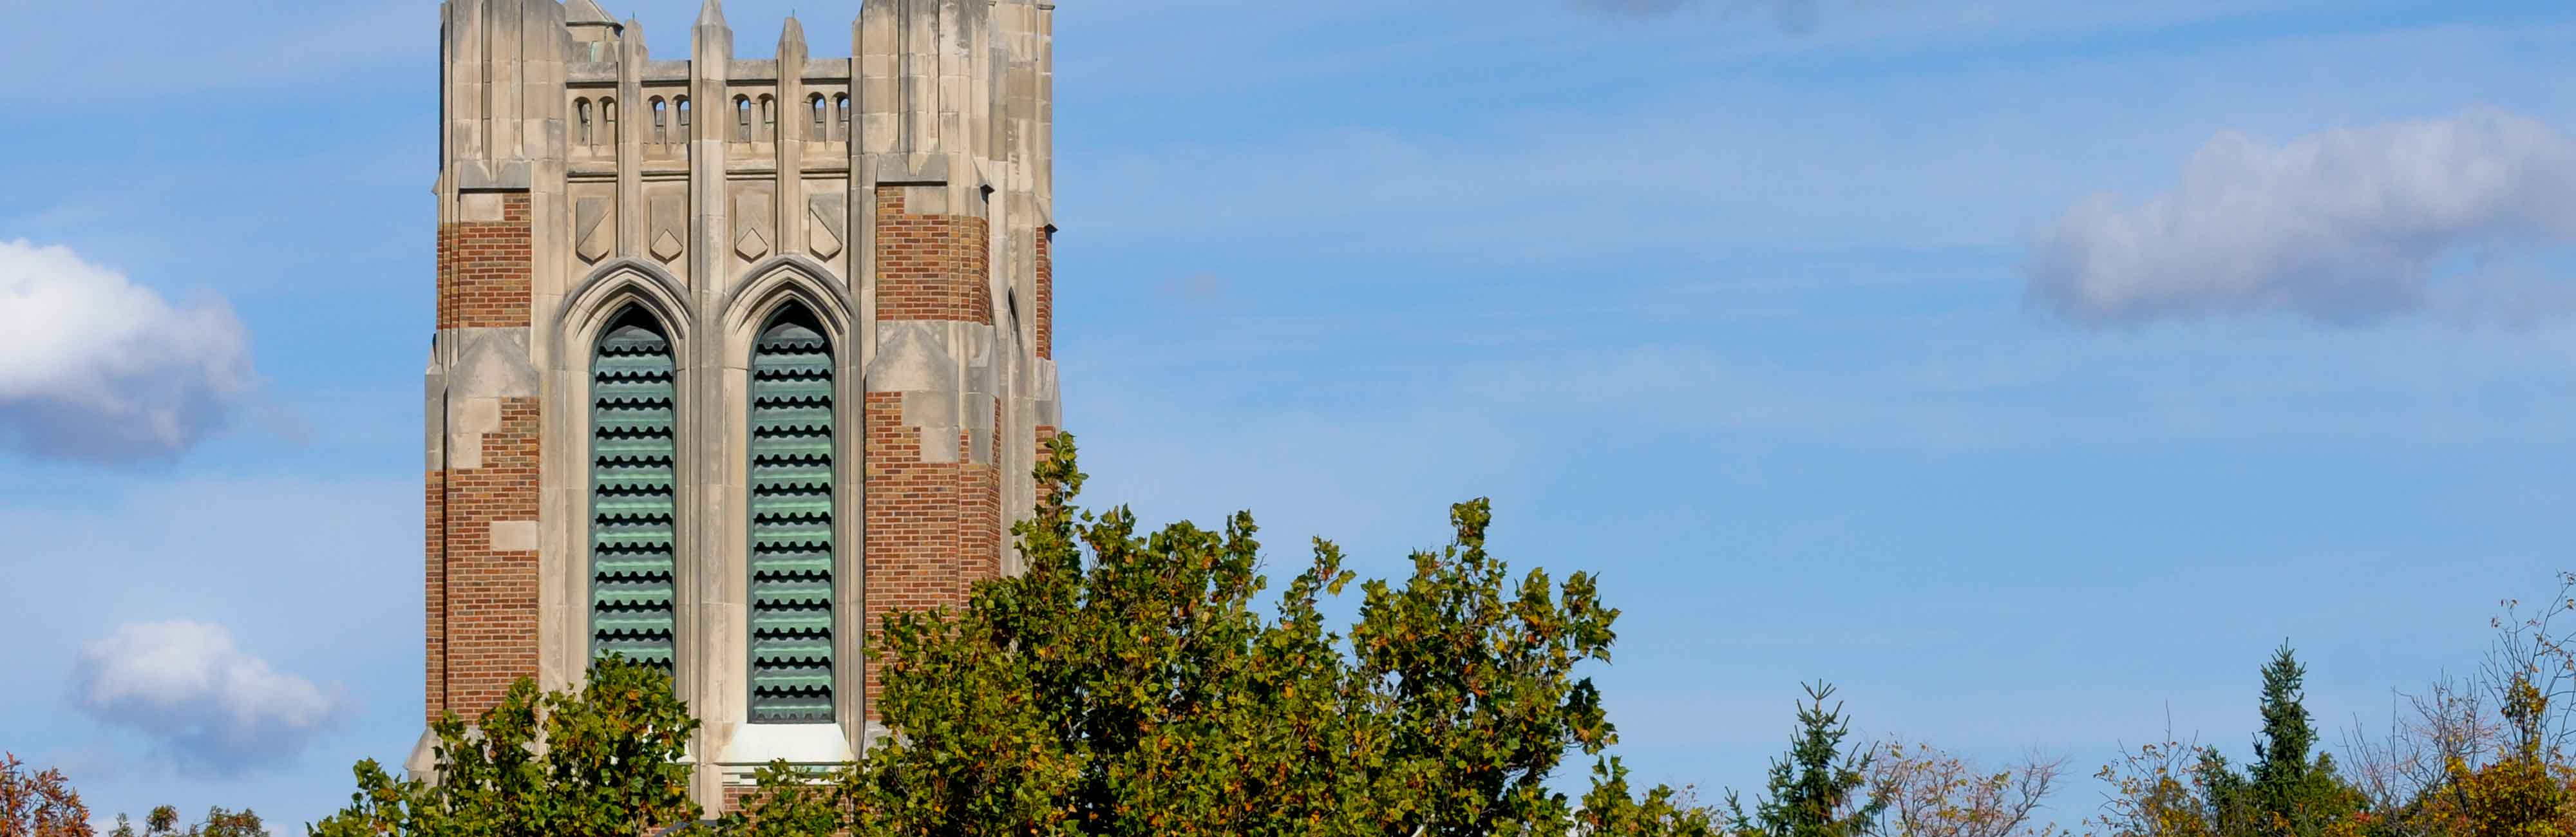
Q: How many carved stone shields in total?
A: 4